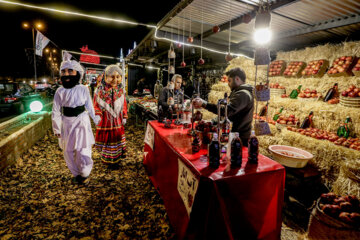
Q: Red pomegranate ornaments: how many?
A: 7